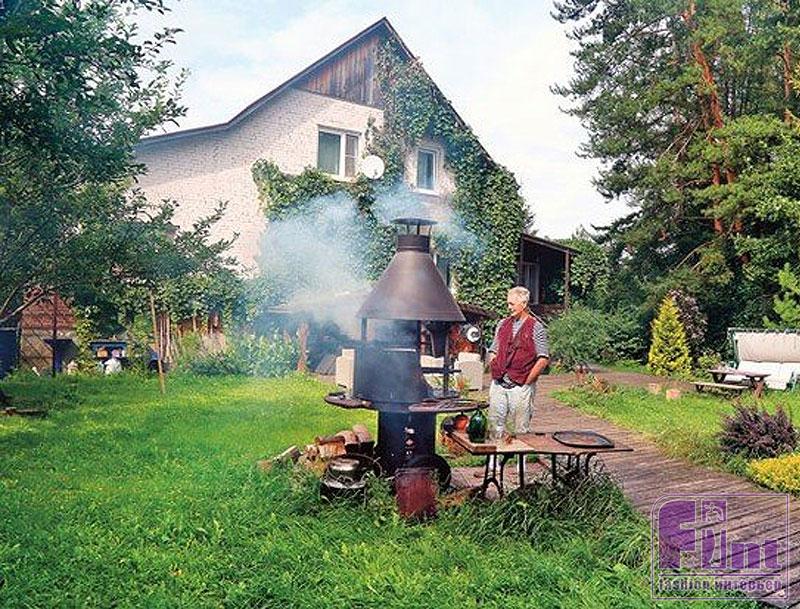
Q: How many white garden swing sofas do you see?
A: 1